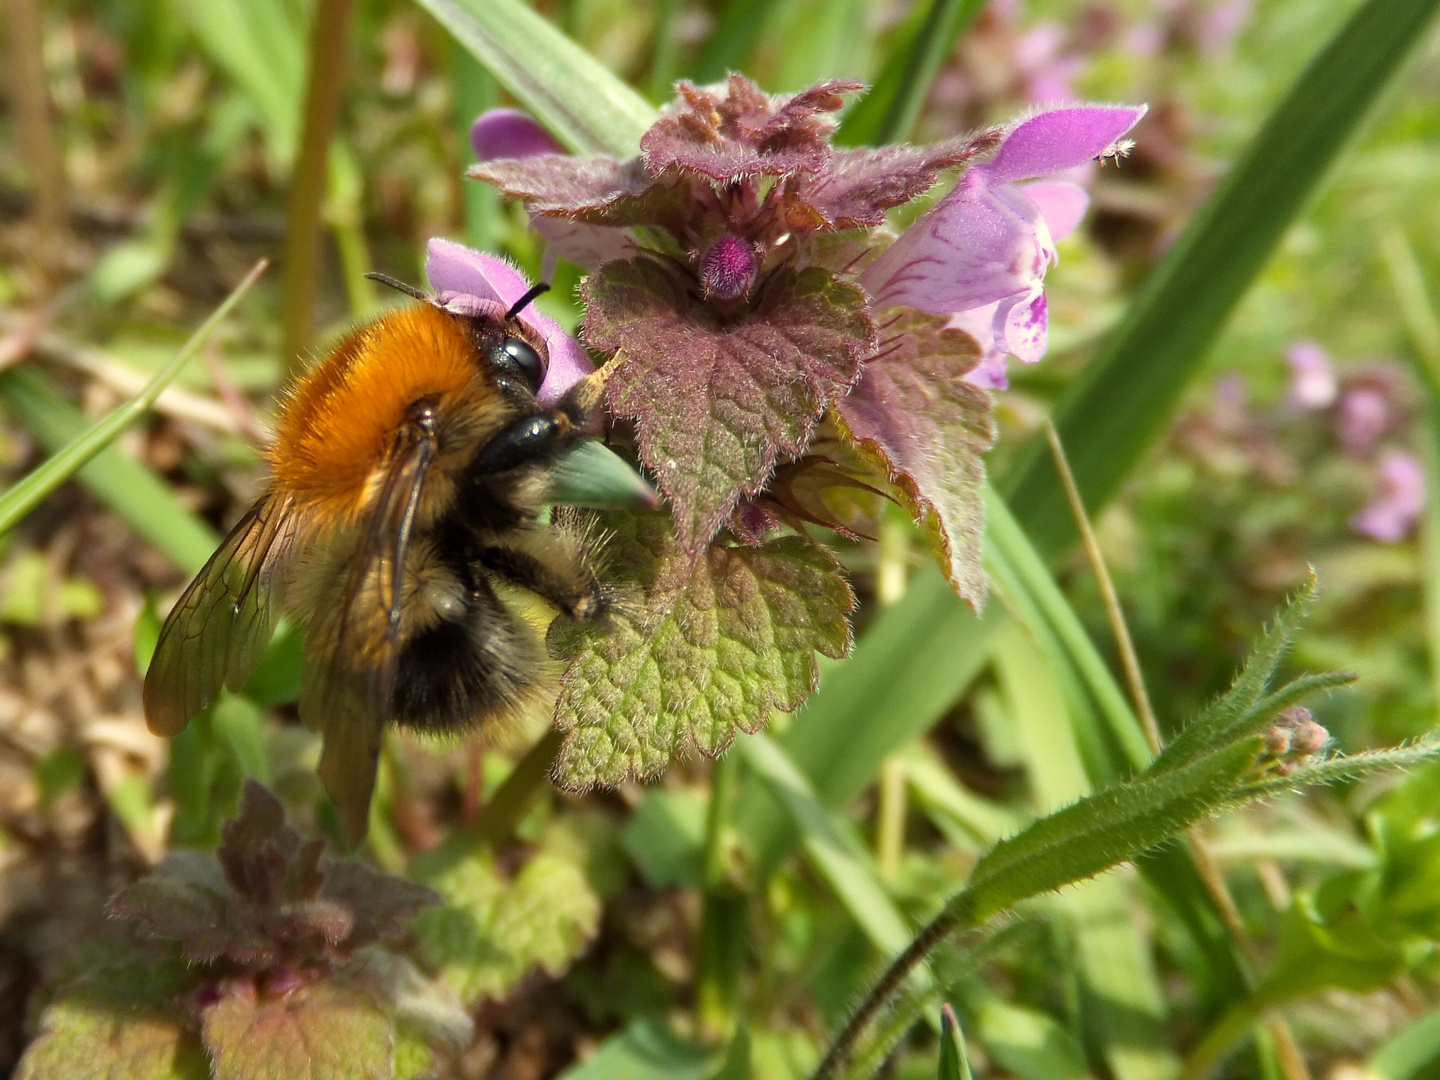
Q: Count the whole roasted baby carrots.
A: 0